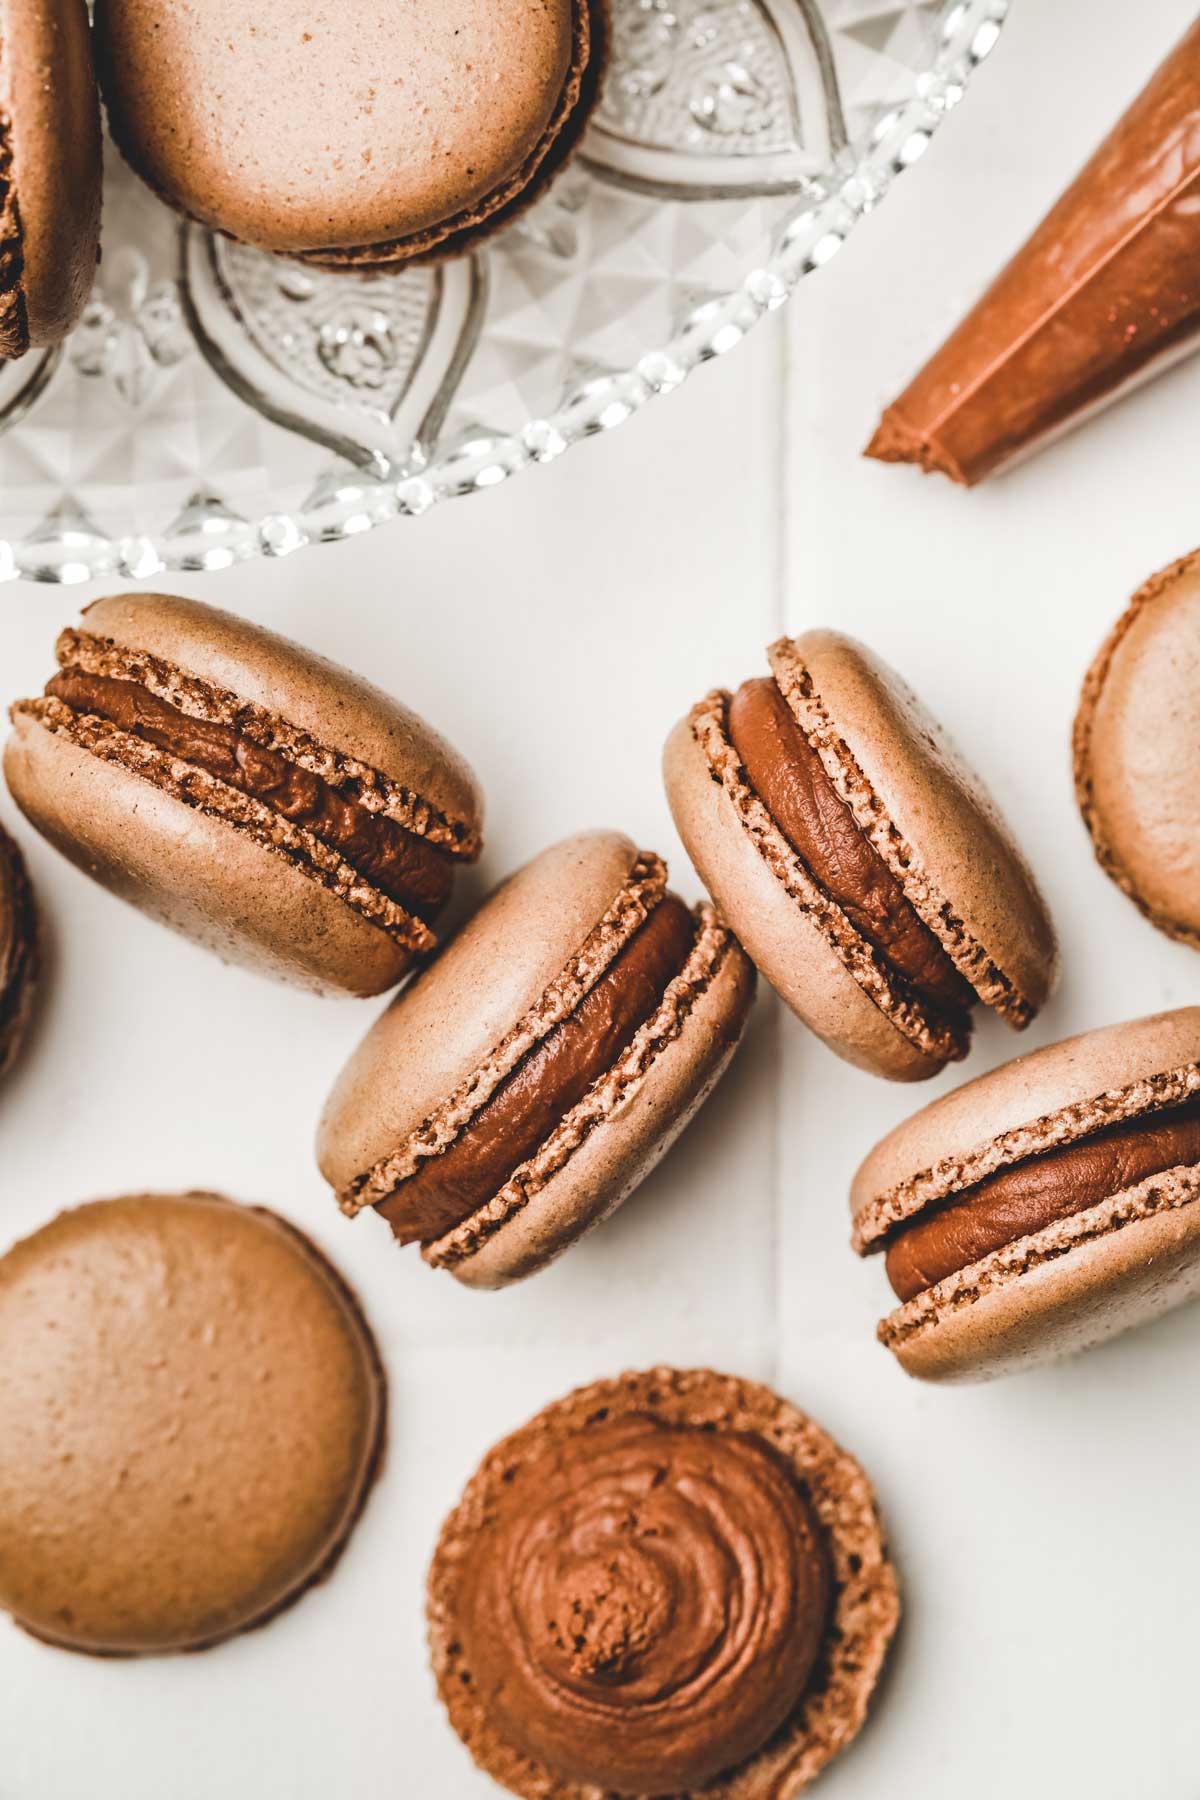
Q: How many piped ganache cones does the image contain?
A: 1